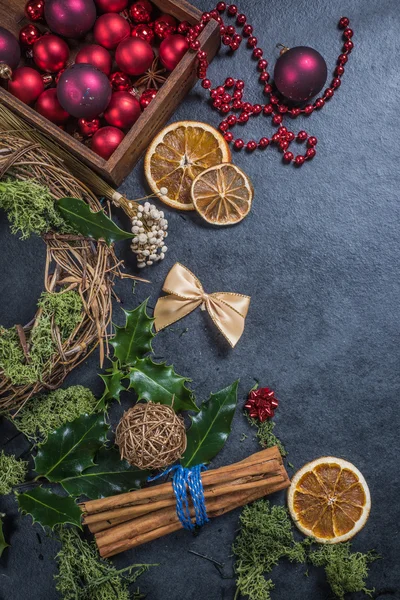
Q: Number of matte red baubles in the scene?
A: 10